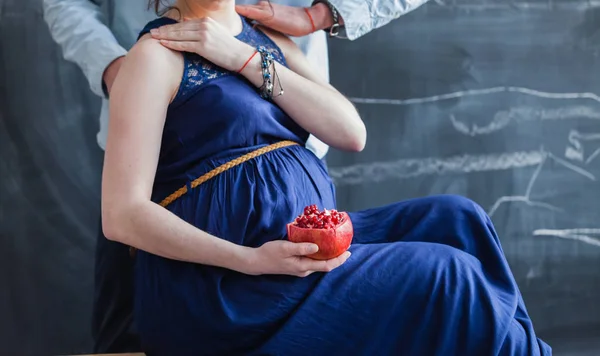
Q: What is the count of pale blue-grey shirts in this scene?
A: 1